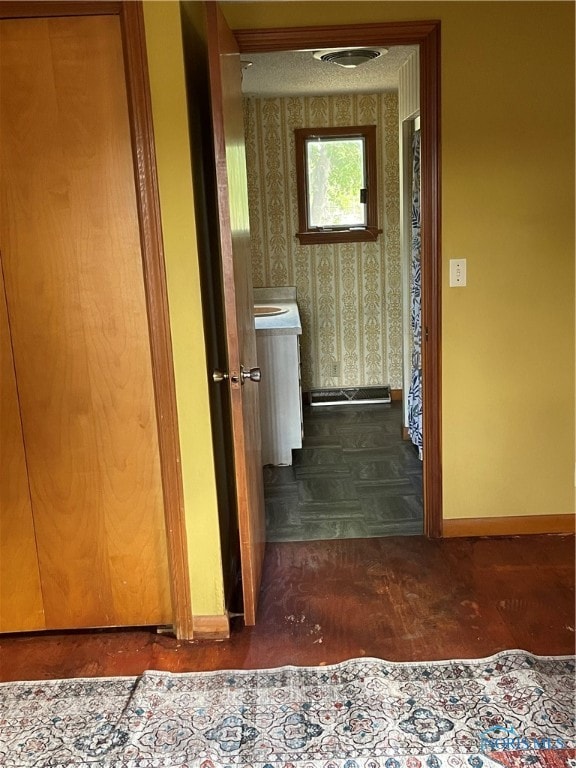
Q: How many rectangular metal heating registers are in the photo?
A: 1